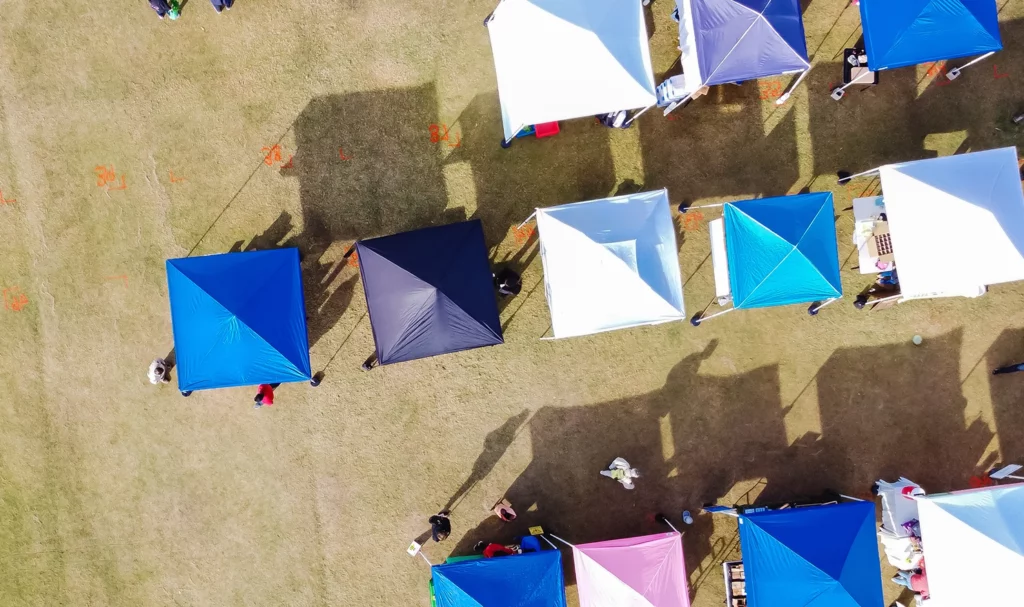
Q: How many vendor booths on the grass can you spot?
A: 12